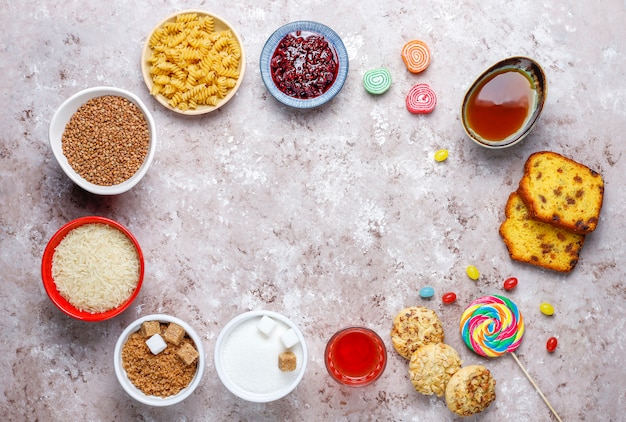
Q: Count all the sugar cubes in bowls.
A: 7